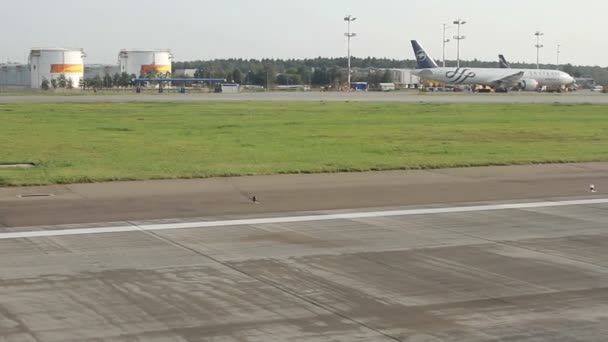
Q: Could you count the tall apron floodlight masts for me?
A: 5